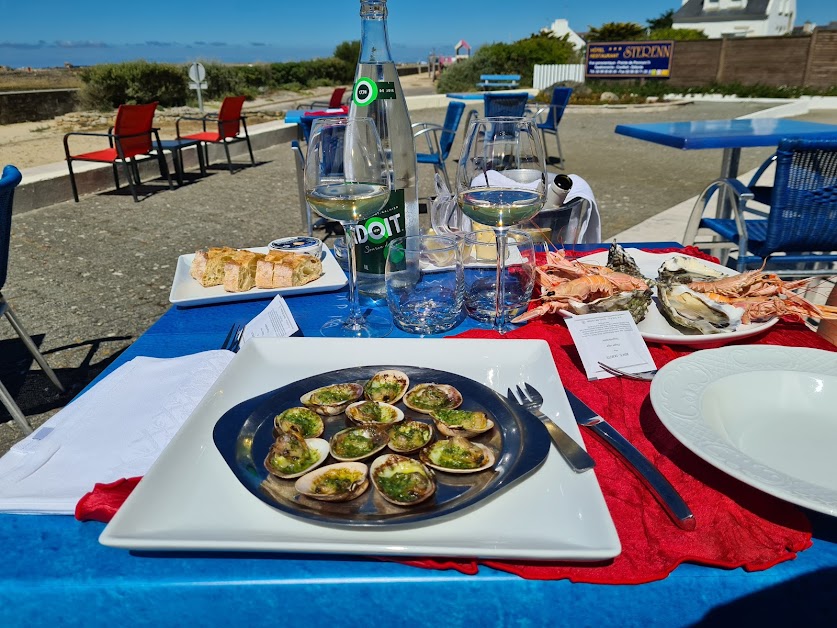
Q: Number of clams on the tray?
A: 12